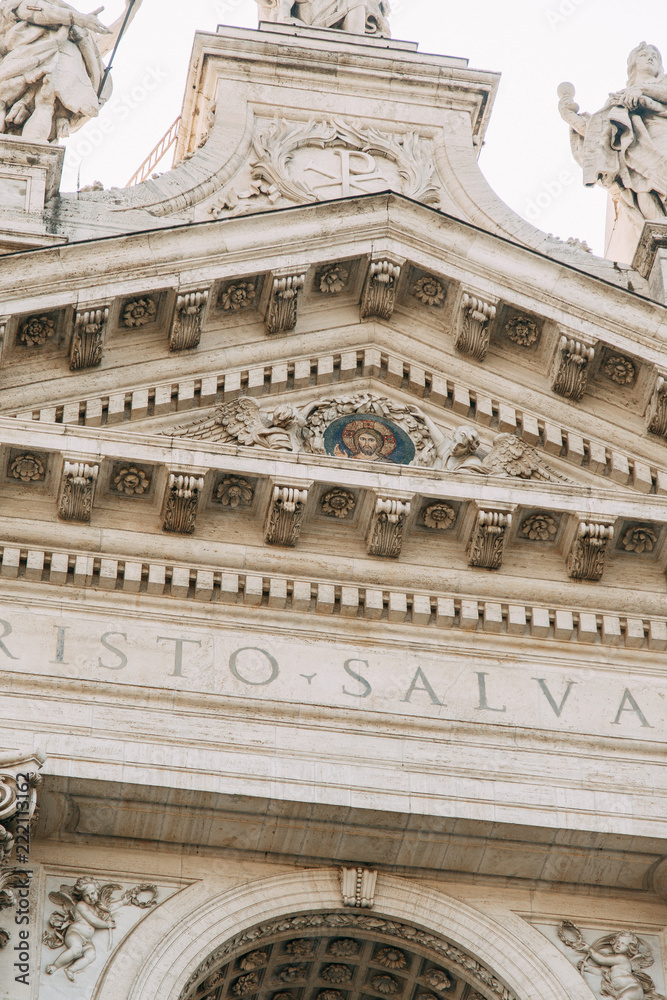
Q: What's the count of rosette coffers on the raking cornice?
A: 7